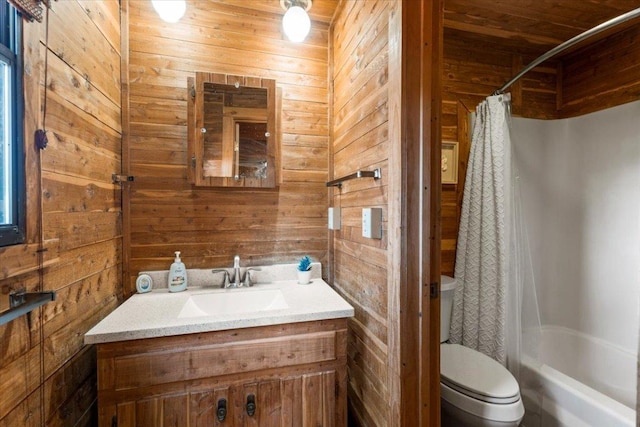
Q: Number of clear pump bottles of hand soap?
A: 1